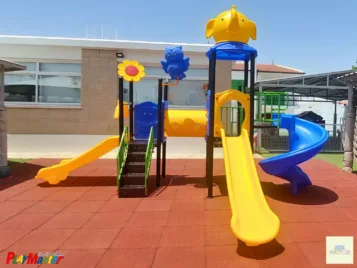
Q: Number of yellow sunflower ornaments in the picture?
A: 1